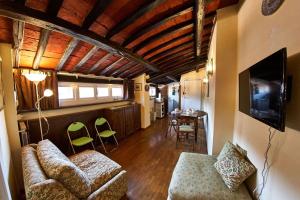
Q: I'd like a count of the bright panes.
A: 4